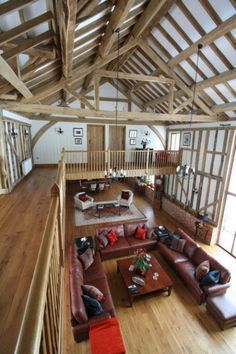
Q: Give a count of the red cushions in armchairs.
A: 2